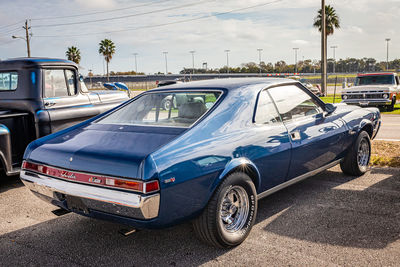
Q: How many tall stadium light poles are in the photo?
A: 8